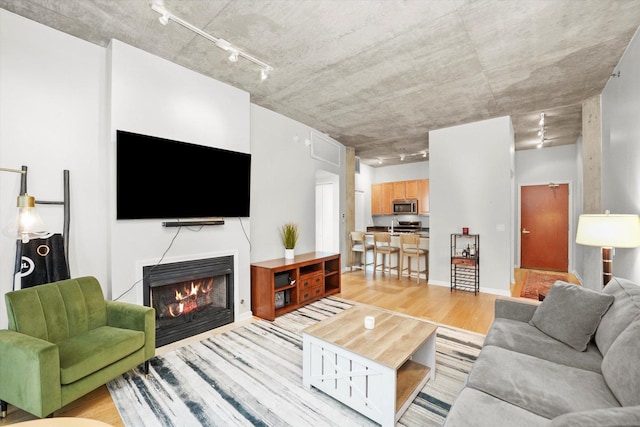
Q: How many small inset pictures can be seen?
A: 0